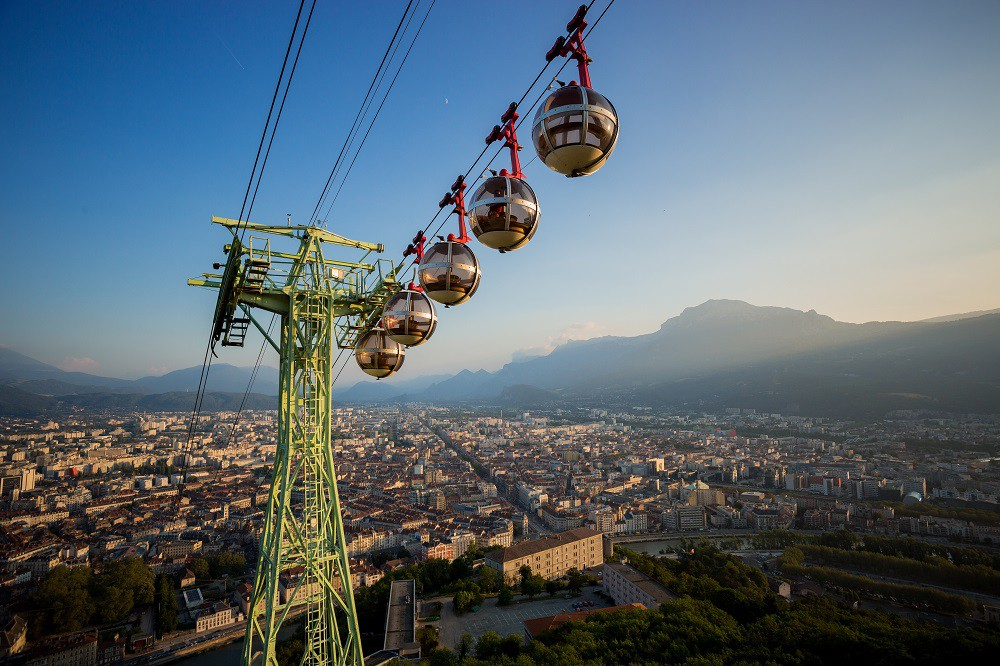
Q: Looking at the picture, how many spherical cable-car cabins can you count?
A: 5